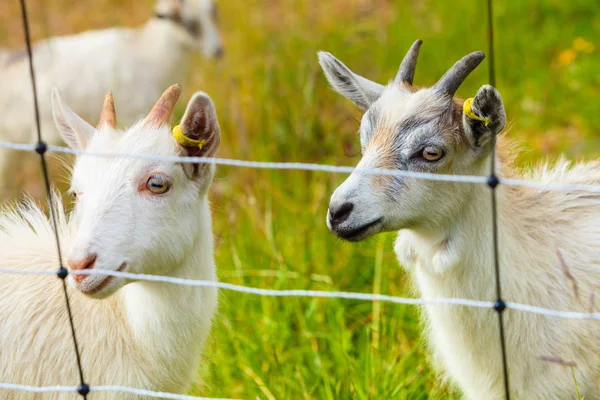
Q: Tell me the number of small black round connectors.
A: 5